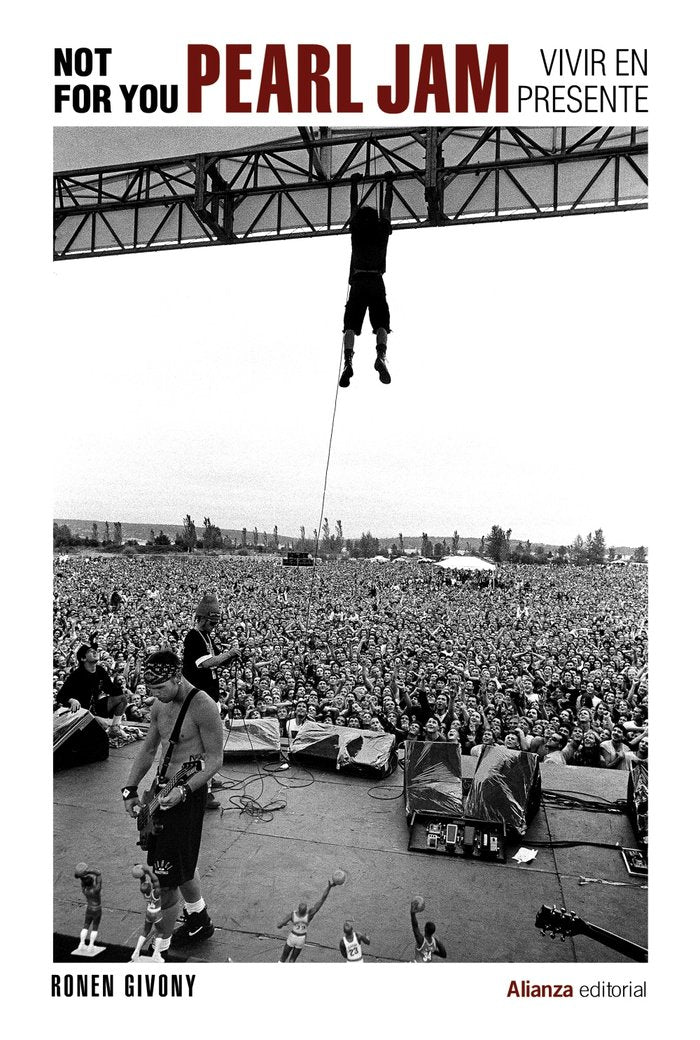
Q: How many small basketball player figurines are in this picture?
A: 5